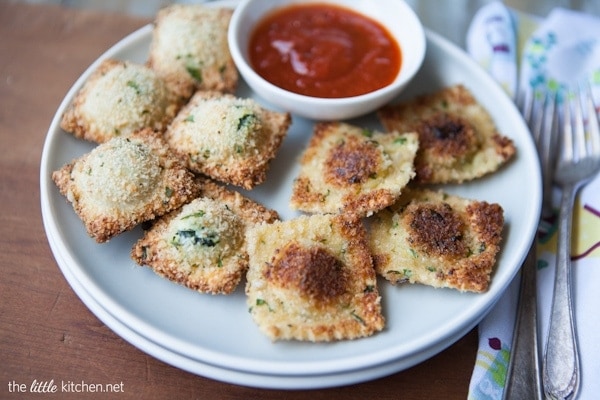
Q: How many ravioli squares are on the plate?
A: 9